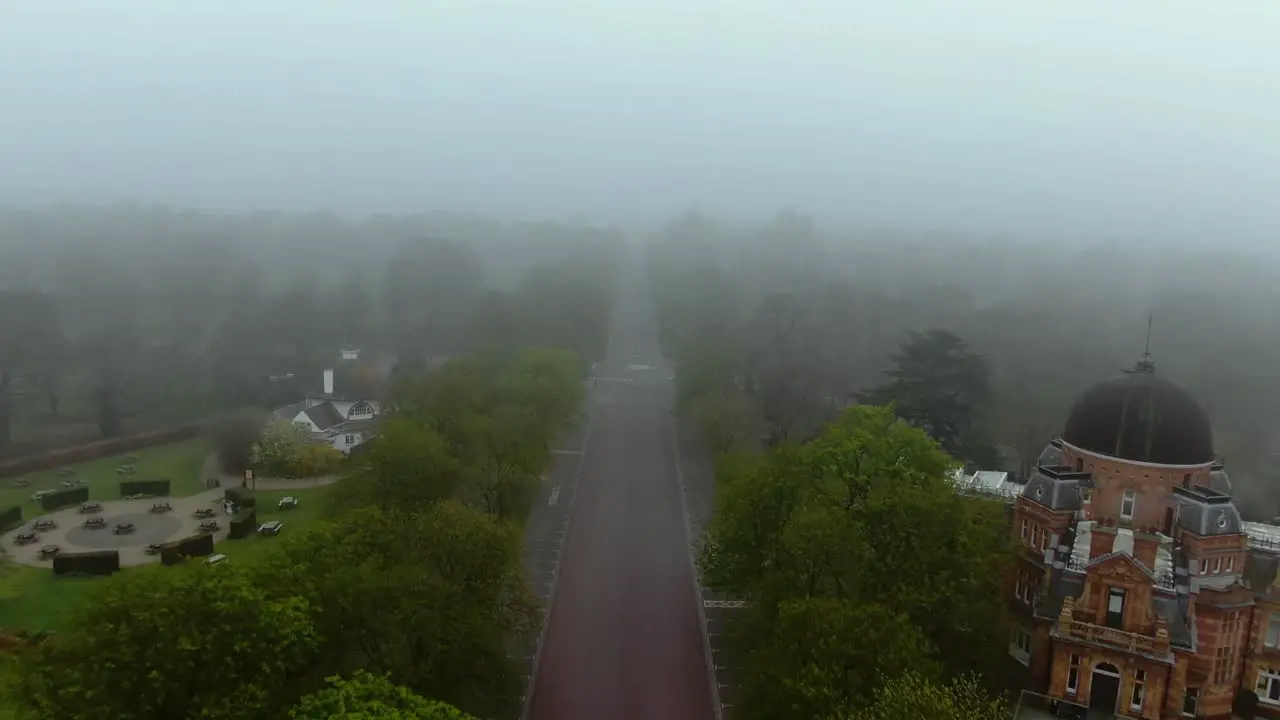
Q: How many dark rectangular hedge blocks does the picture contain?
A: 7